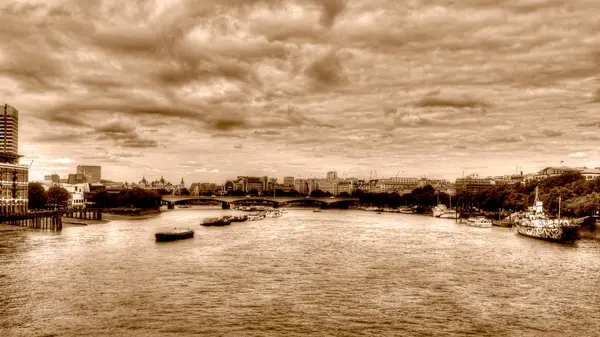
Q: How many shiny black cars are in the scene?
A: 0